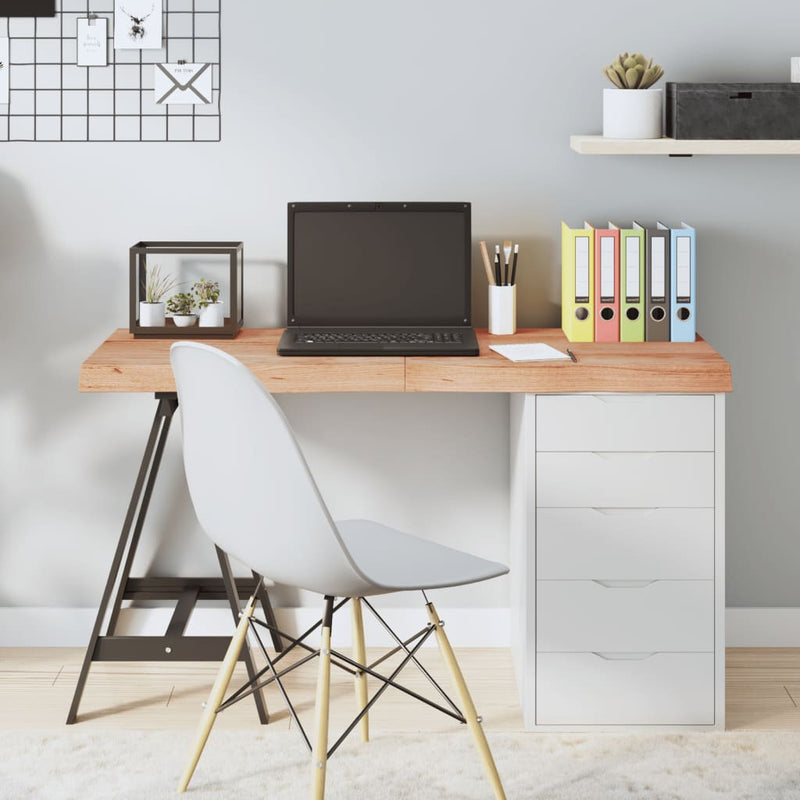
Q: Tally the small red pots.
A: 0